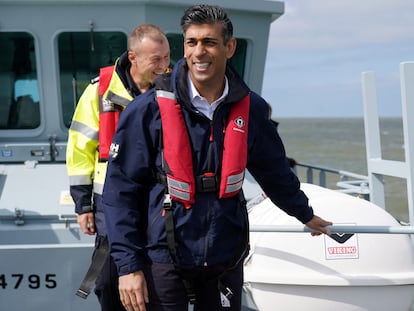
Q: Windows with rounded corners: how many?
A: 3